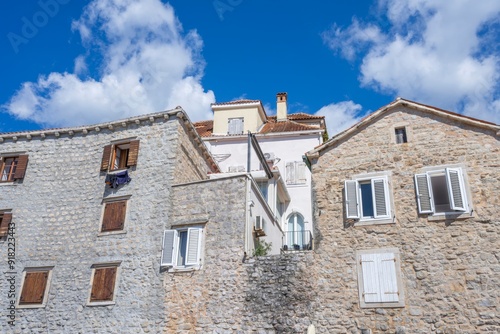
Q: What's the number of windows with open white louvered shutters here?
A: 3